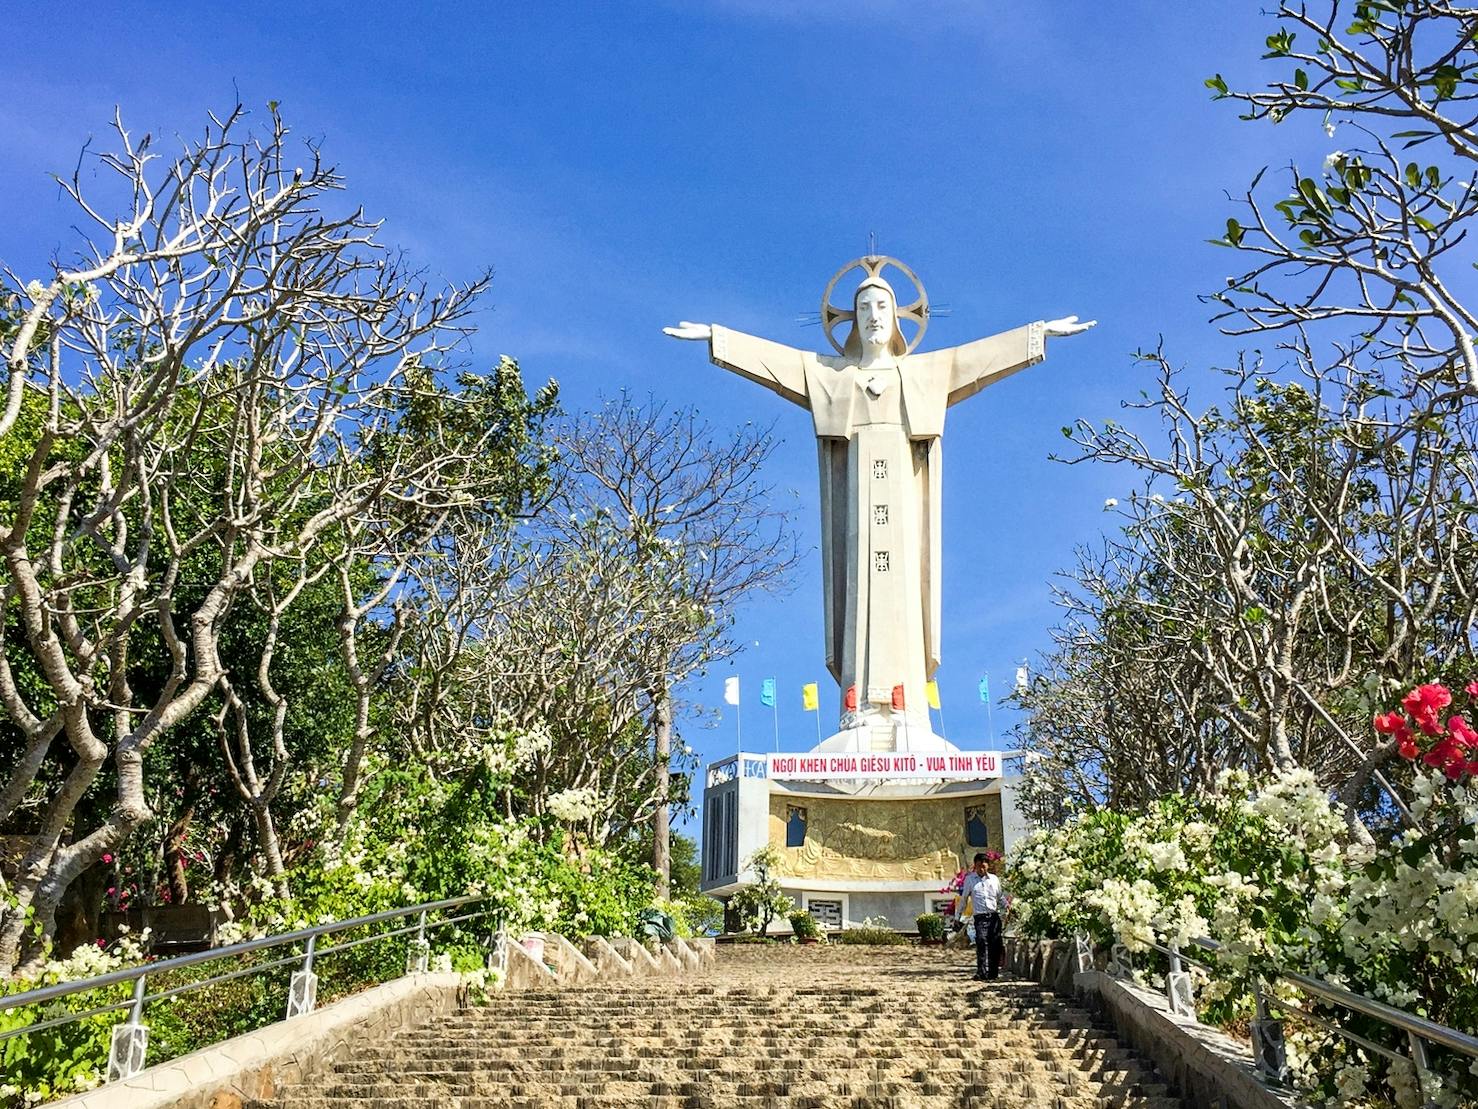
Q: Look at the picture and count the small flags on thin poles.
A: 8